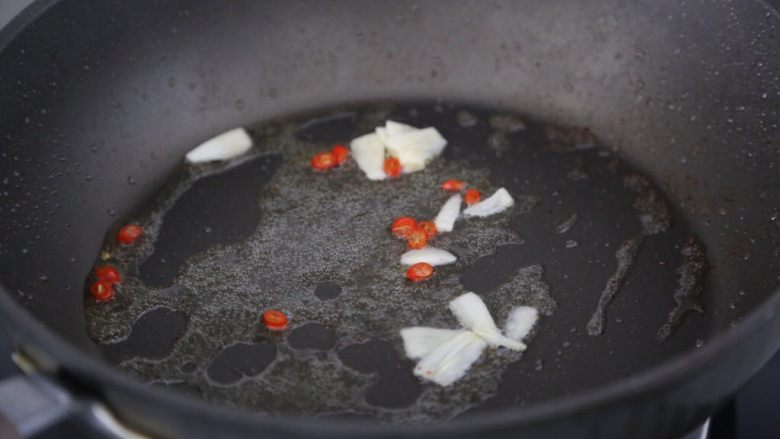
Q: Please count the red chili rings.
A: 13